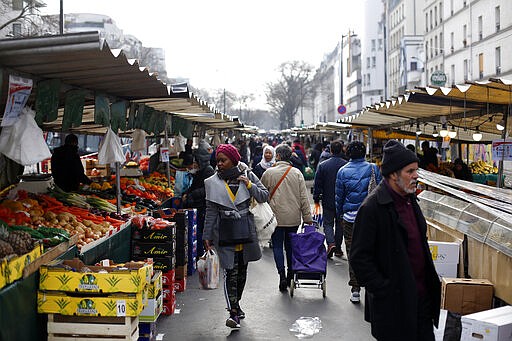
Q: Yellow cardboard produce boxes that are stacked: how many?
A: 2